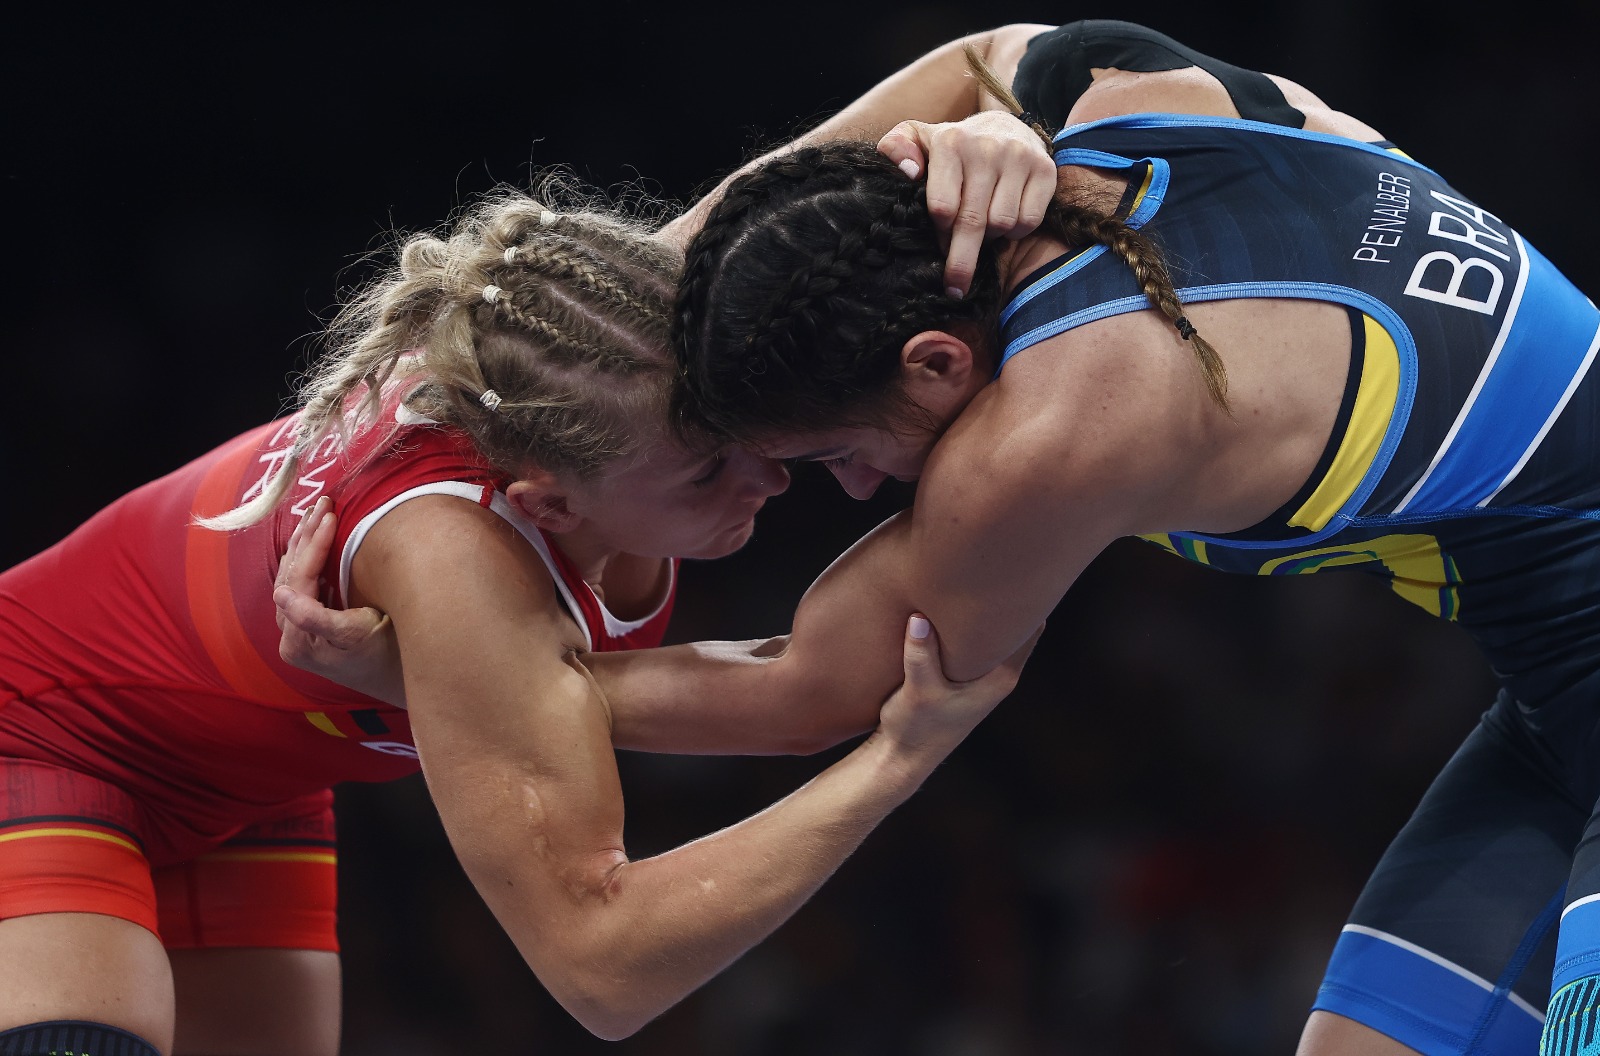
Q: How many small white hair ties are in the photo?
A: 4